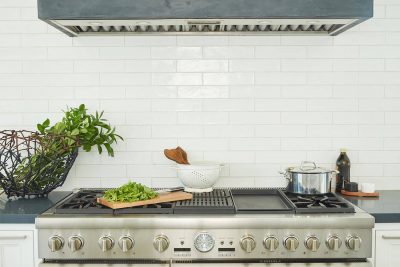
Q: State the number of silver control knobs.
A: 11